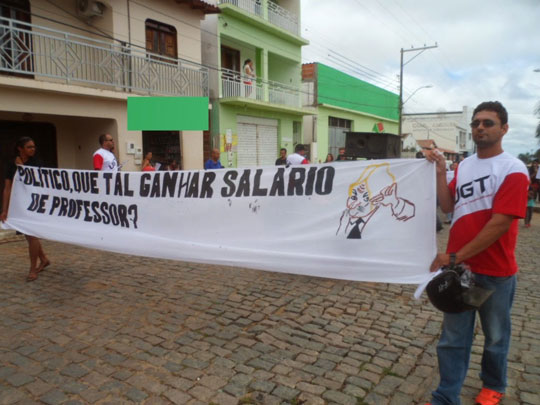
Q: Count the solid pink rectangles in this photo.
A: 0